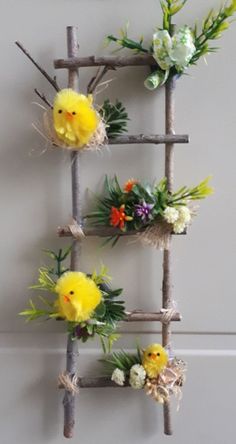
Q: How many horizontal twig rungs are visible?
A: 5